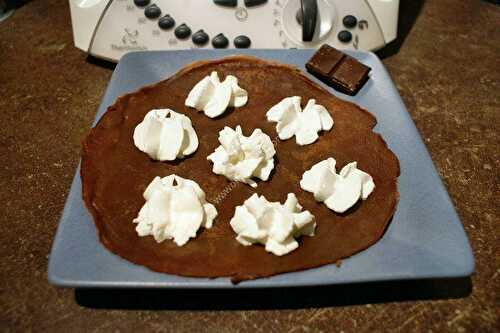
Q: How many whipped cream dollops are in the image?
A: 7